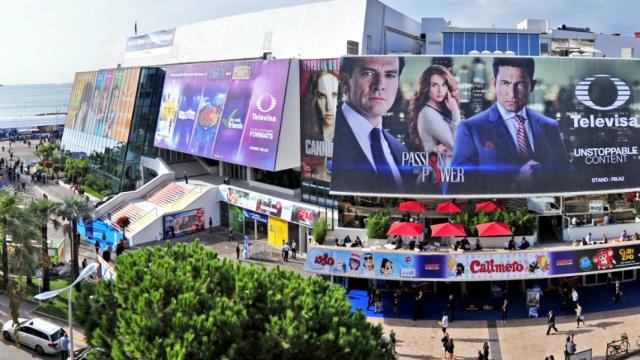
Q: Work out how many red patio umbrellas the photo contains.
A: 6